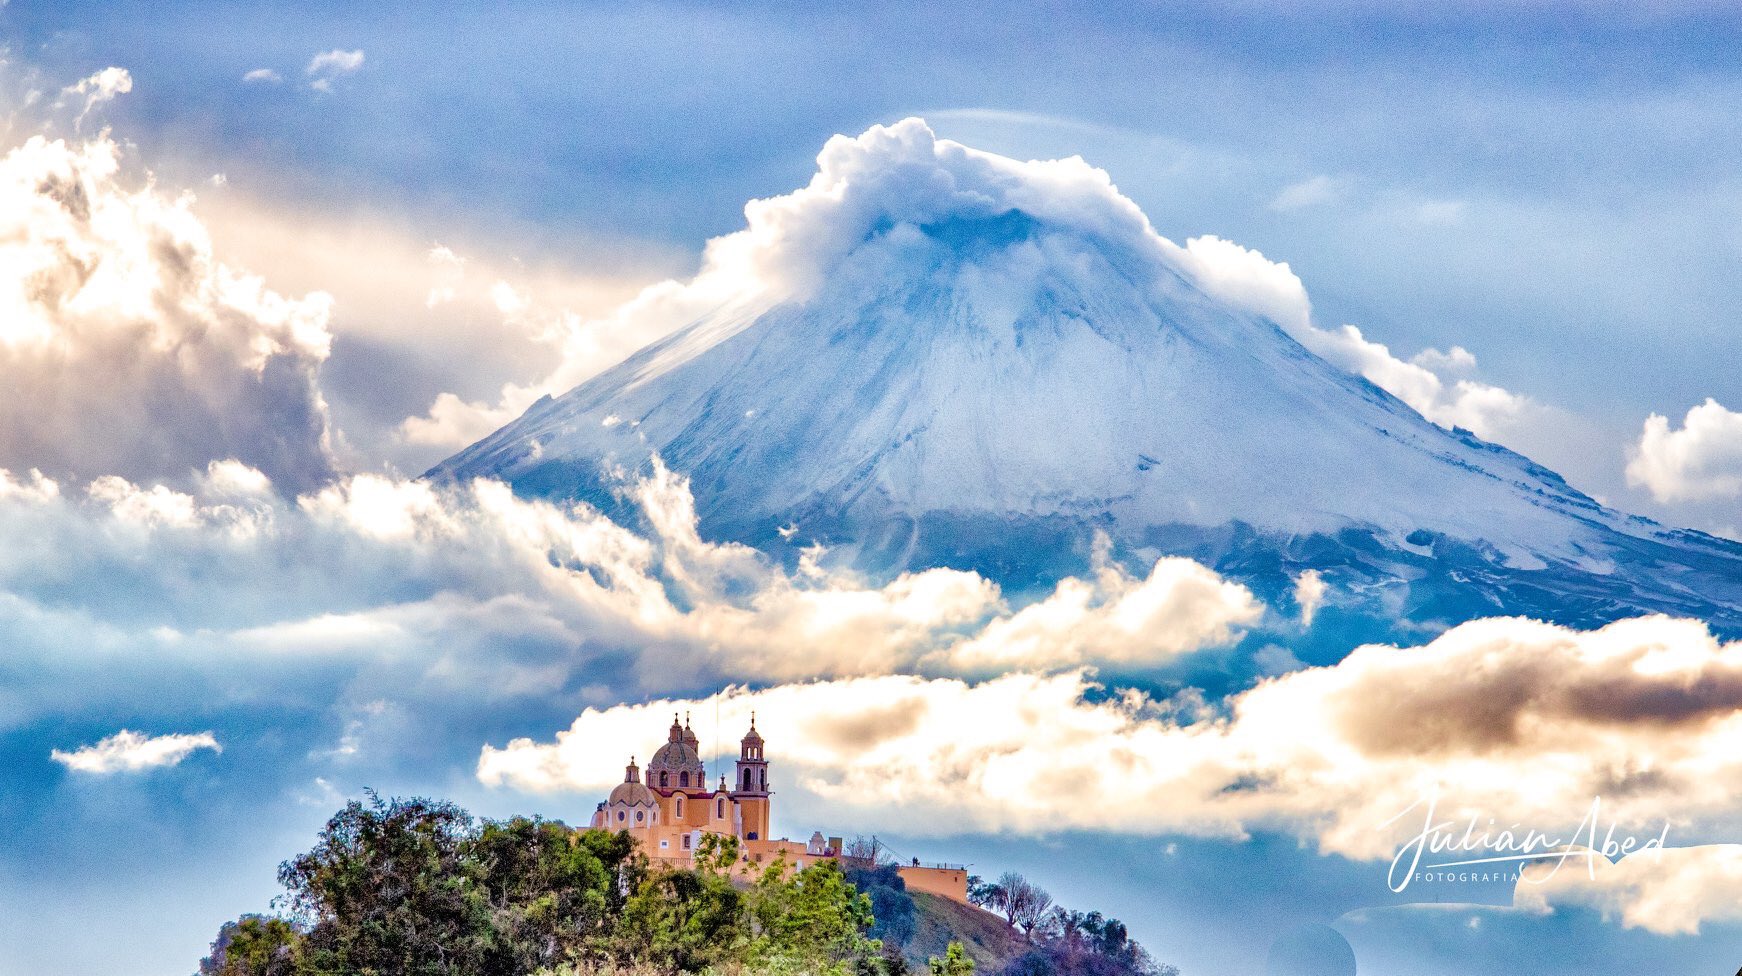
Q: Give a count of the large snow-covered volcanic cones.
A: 1